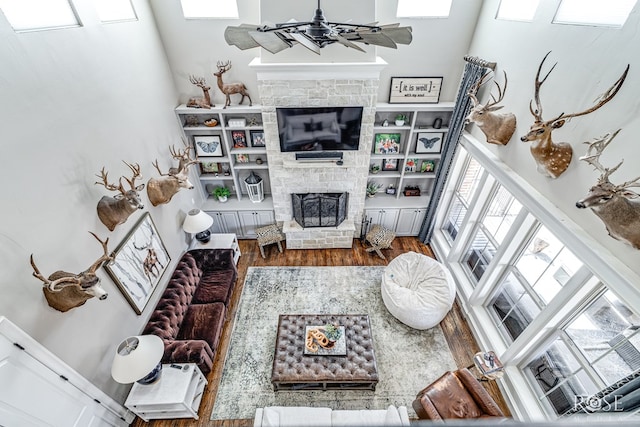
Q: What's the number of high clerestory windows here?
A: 6